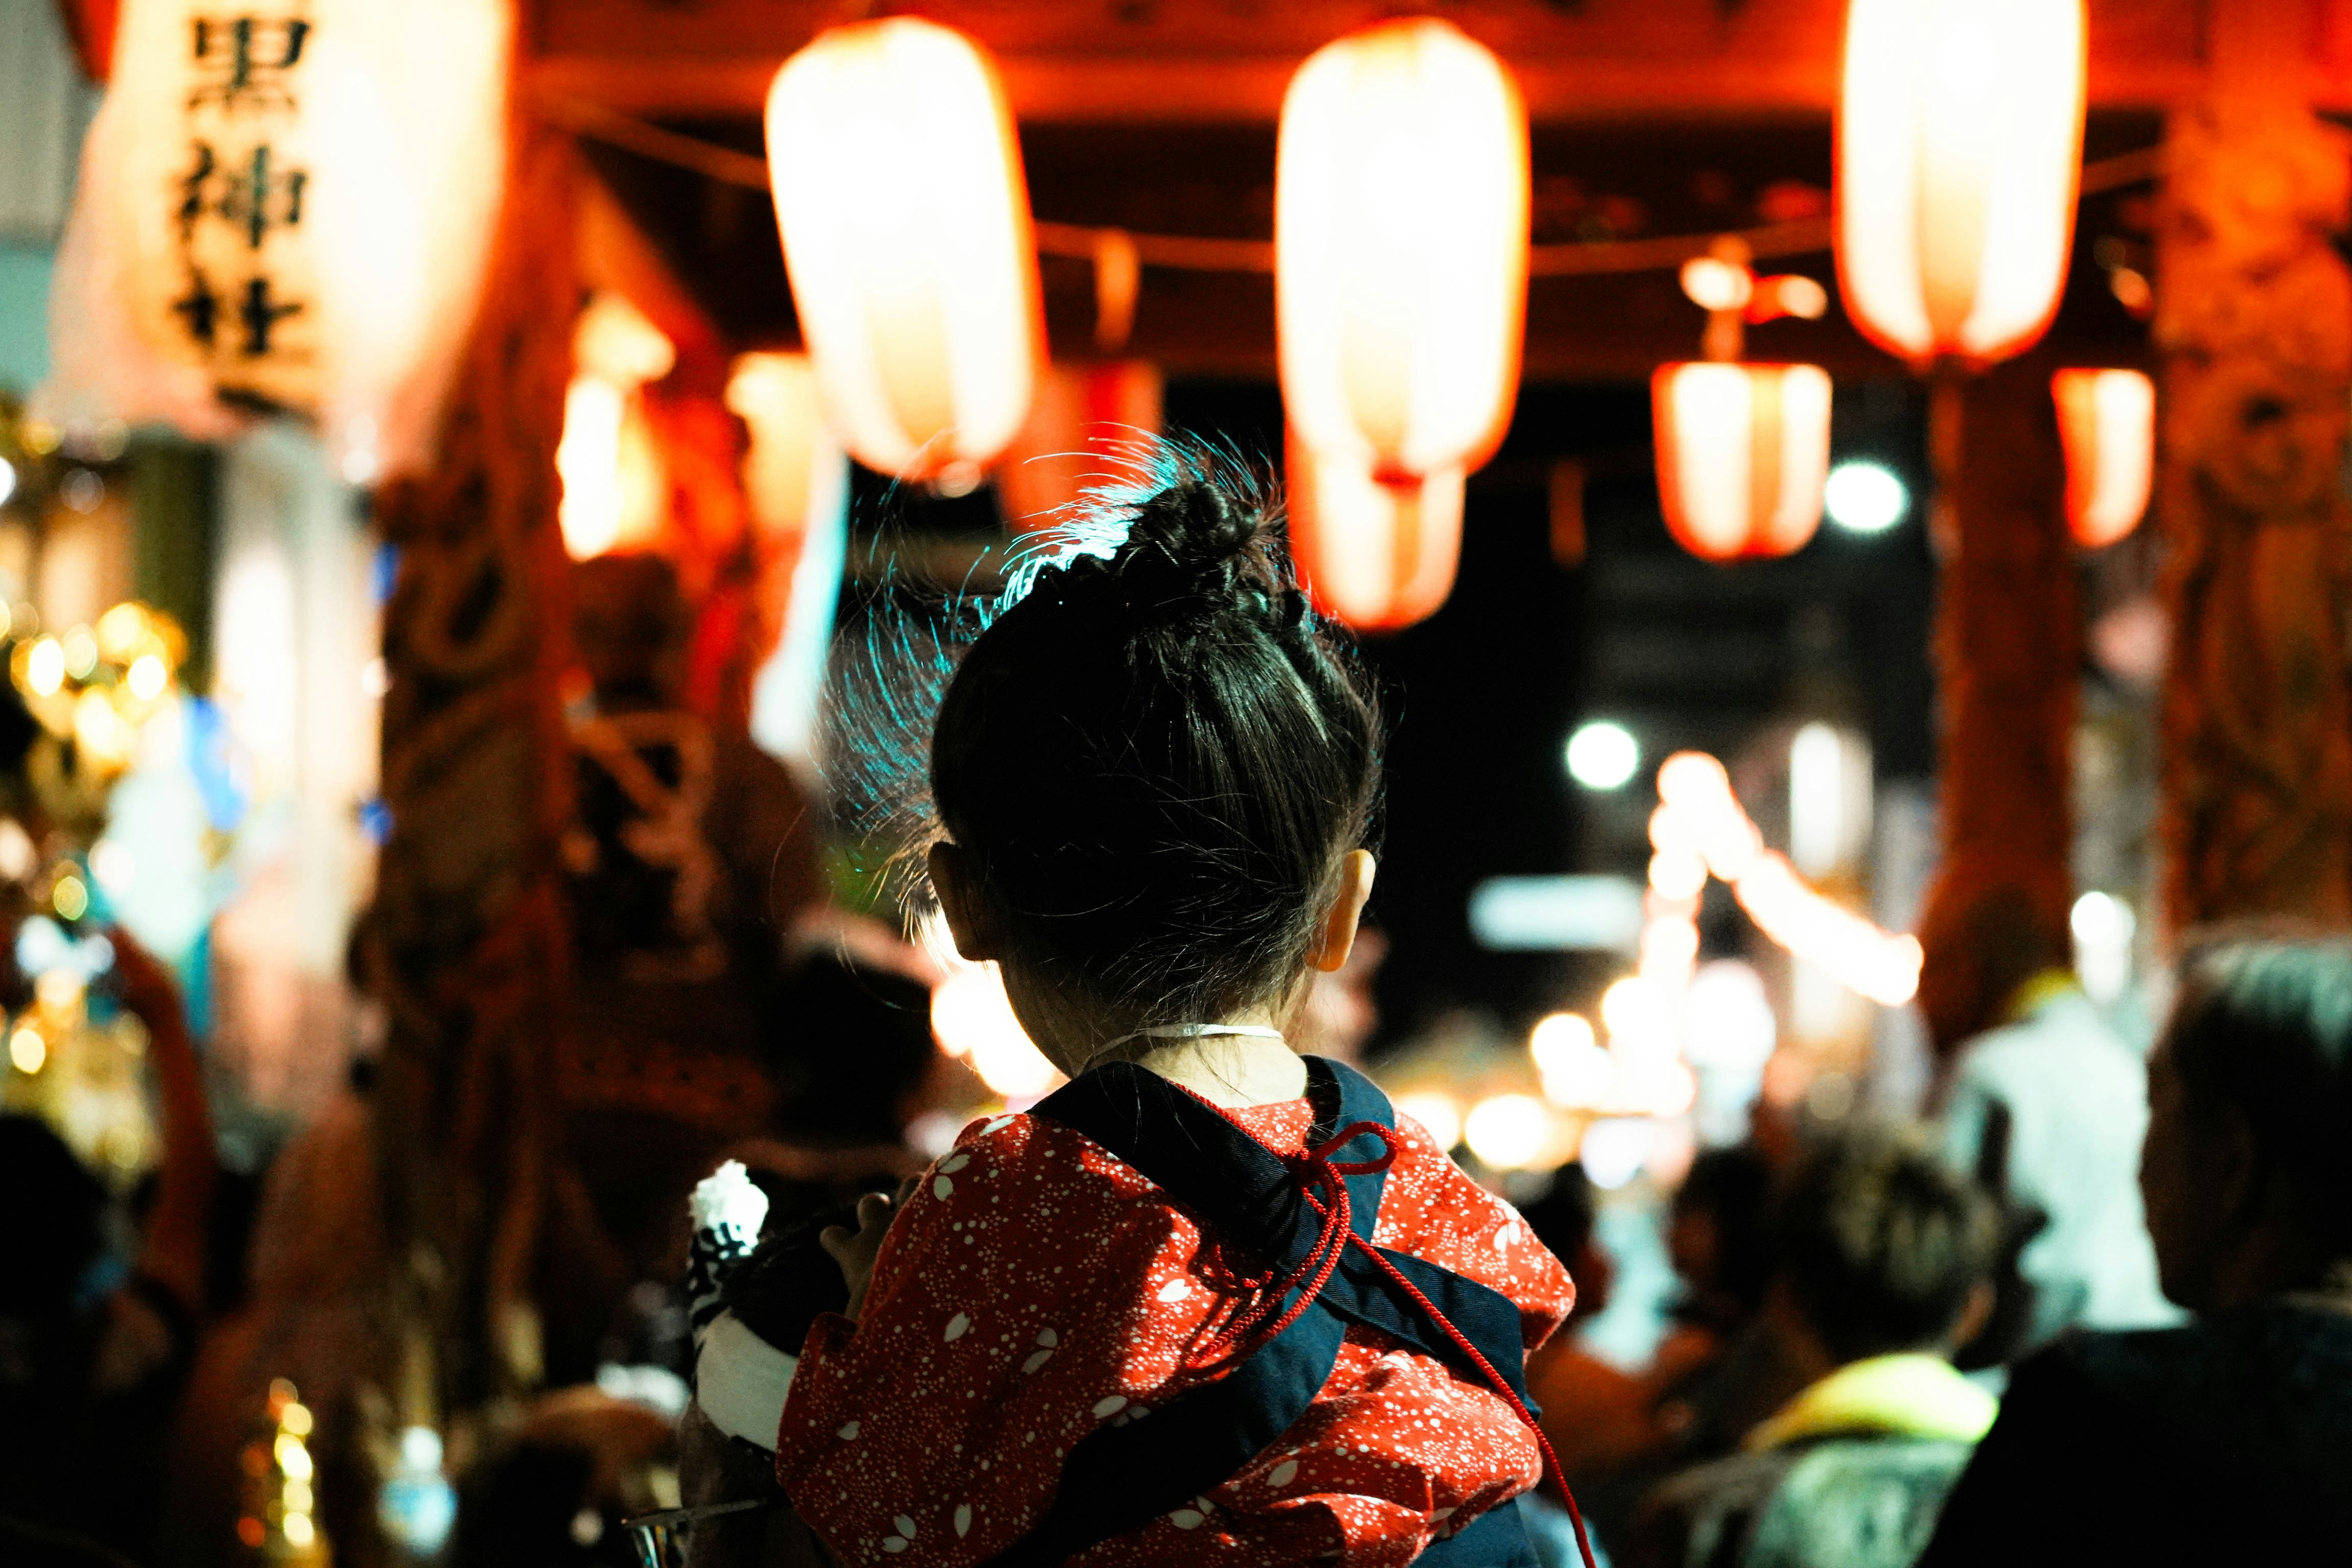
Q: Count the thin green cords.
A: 0